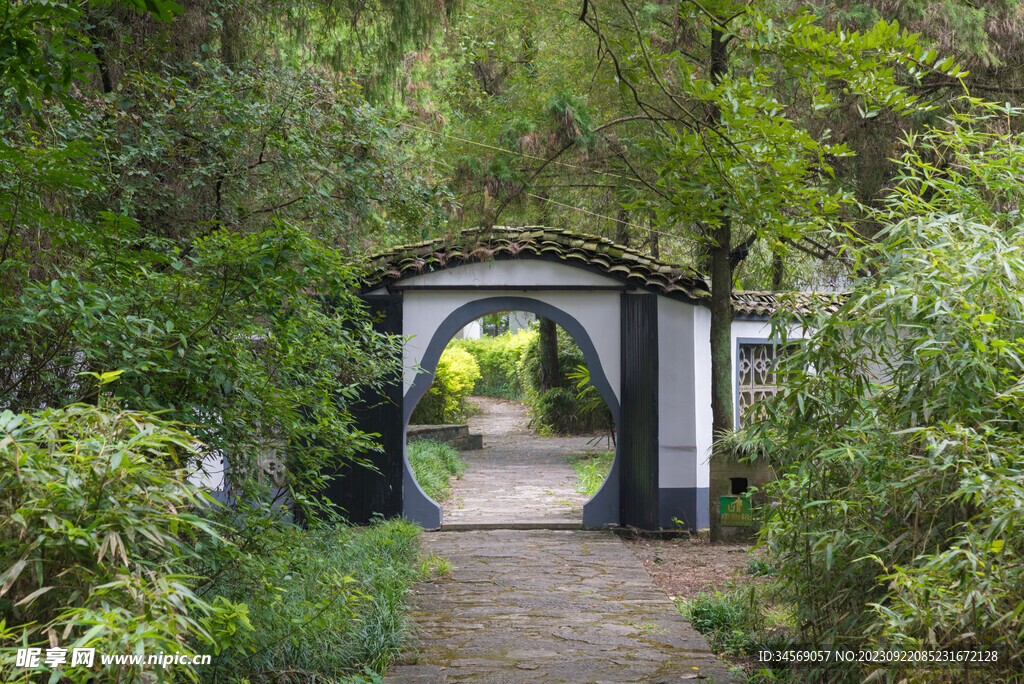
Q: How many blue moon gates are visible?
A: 1